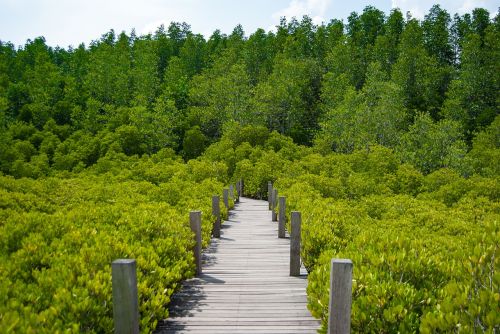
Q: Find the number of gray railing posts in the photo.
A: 12